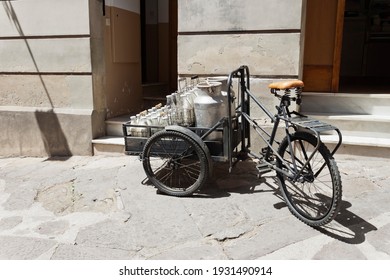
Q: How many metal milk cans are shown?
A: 2